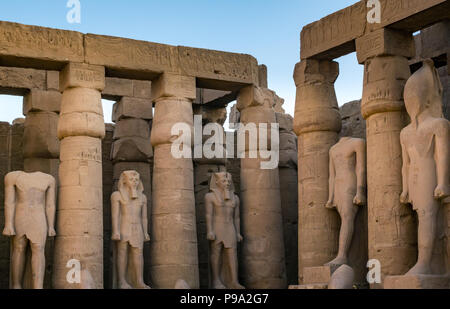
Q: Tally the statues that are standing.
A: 5